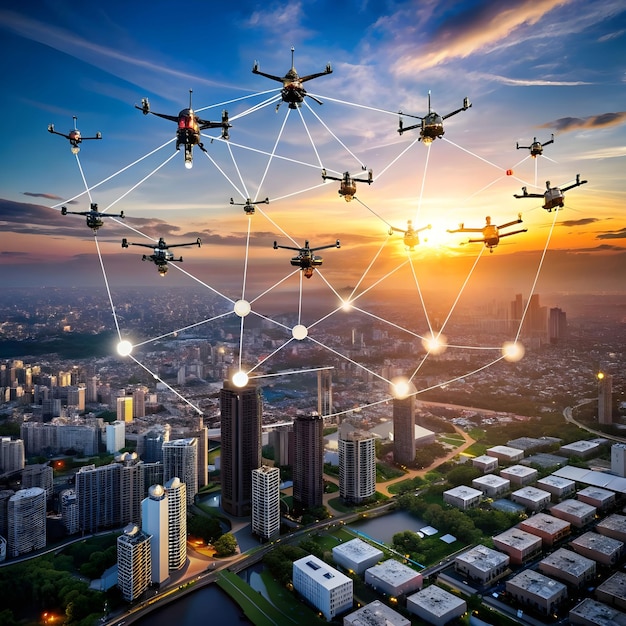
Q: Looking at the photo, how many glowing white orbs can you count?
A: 8